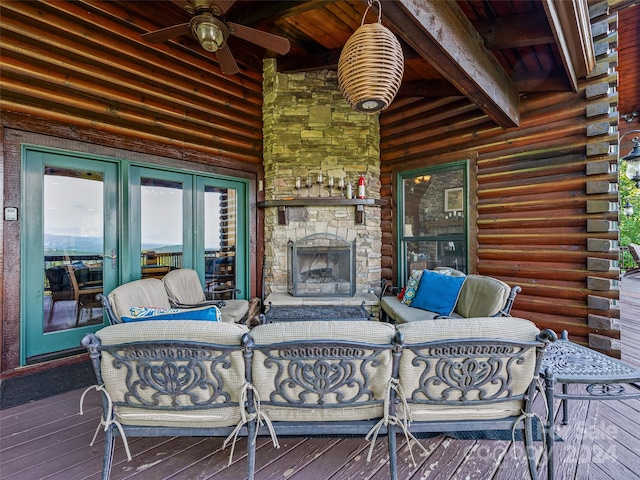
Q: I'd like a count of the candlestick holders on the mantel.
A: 5